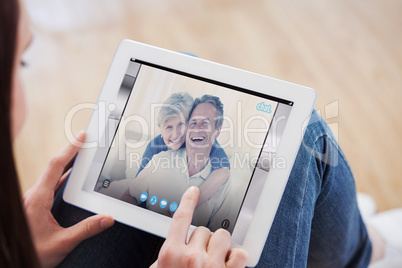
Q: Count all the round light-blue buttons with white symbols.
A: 4